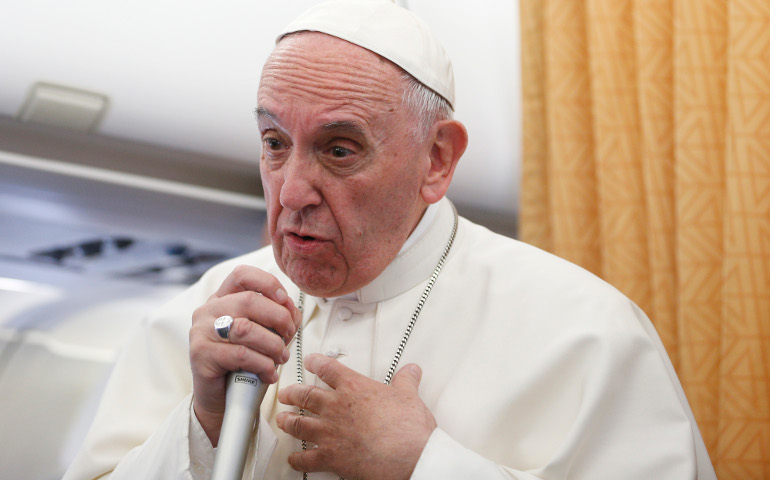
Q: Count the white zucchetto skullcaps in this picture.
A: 1